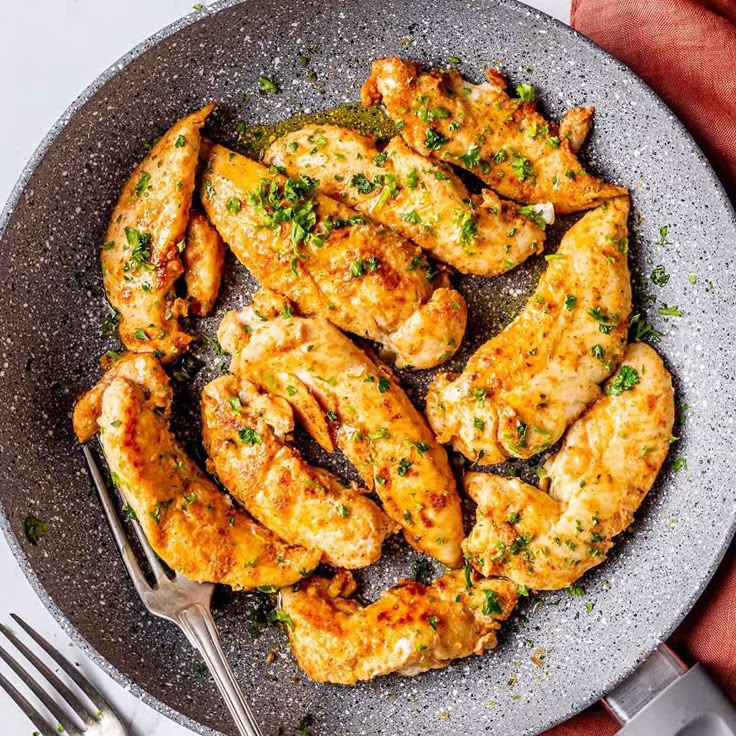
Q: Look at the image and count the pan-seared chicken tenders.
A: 10